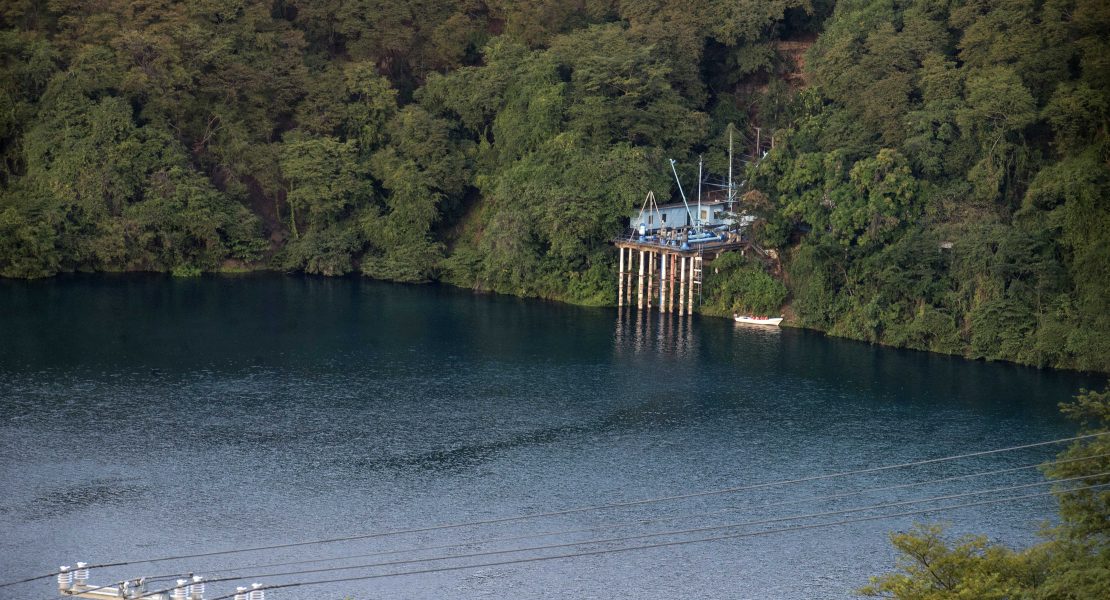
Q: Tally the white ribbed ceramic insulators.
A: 6